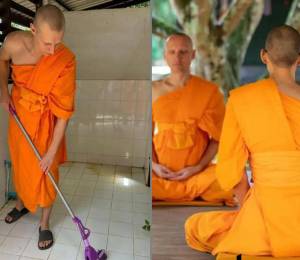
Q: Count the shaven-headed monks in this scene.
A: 3